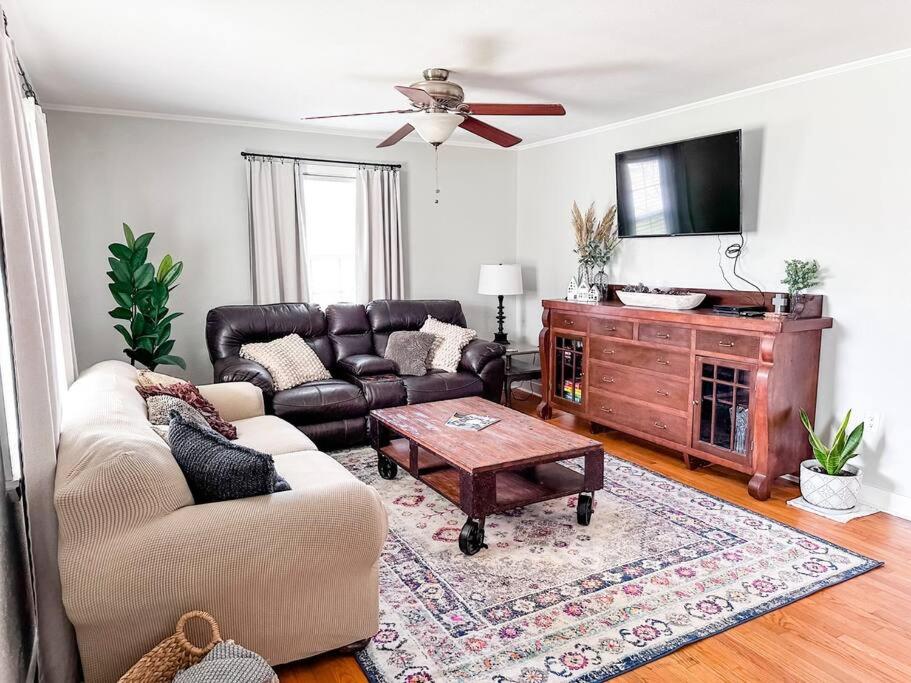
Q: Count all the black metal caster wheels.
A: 3